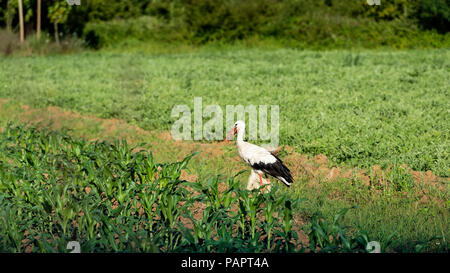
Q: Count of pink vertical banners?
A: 0